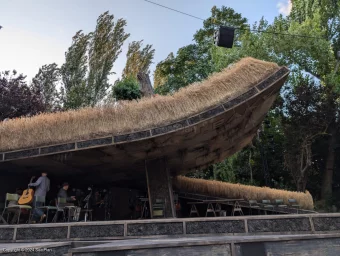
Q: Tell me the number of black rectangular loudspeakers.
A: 1